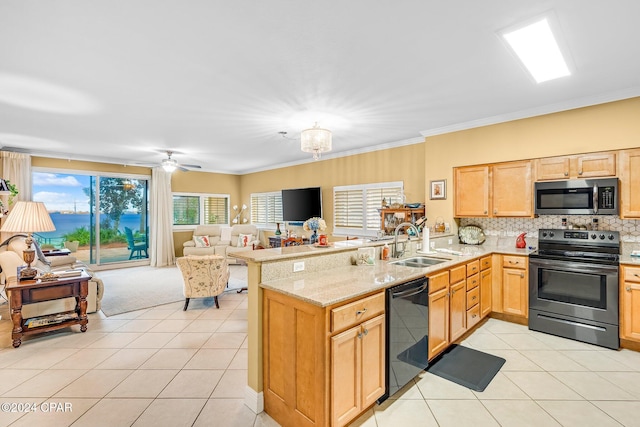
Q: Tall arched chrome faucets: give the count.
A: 1